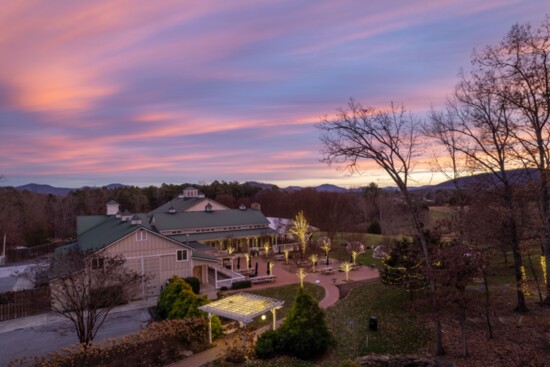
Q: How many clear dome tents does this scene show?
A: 3